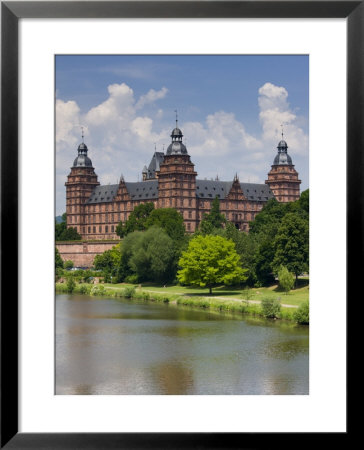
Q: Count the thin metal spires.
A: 3